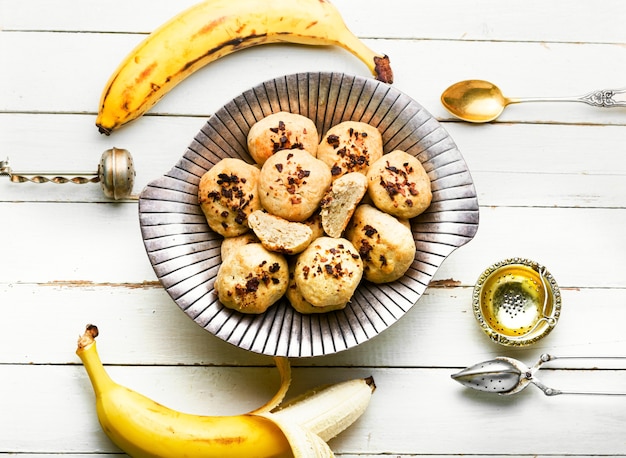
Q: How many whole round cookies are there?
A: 8